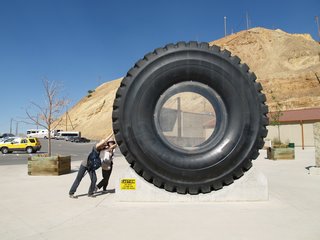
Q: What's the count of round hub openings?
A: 1